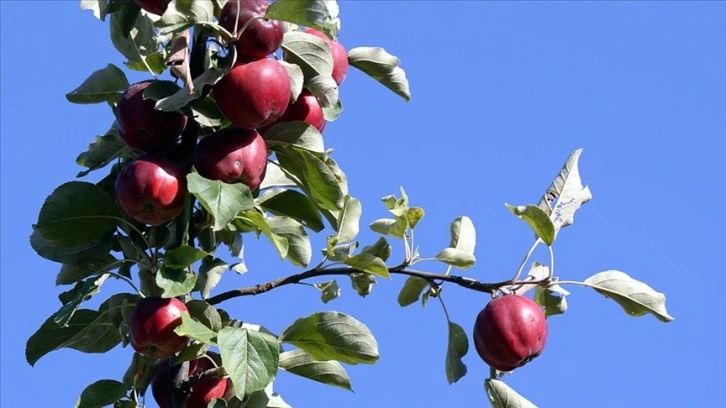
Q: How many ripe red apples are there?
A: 12